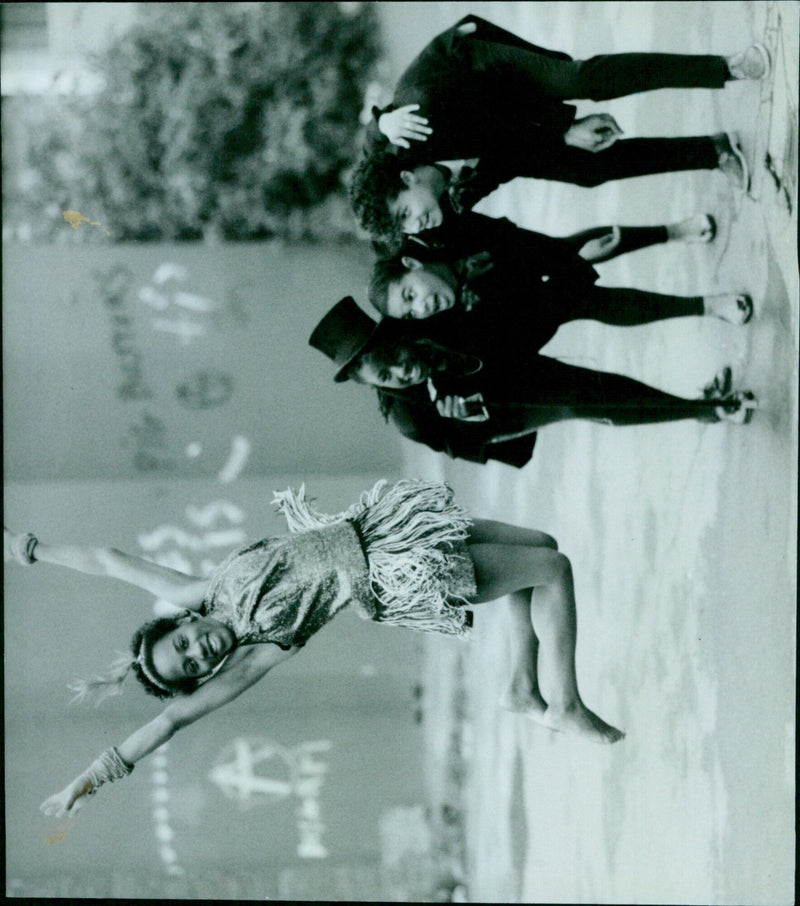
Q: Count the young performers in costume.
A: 4